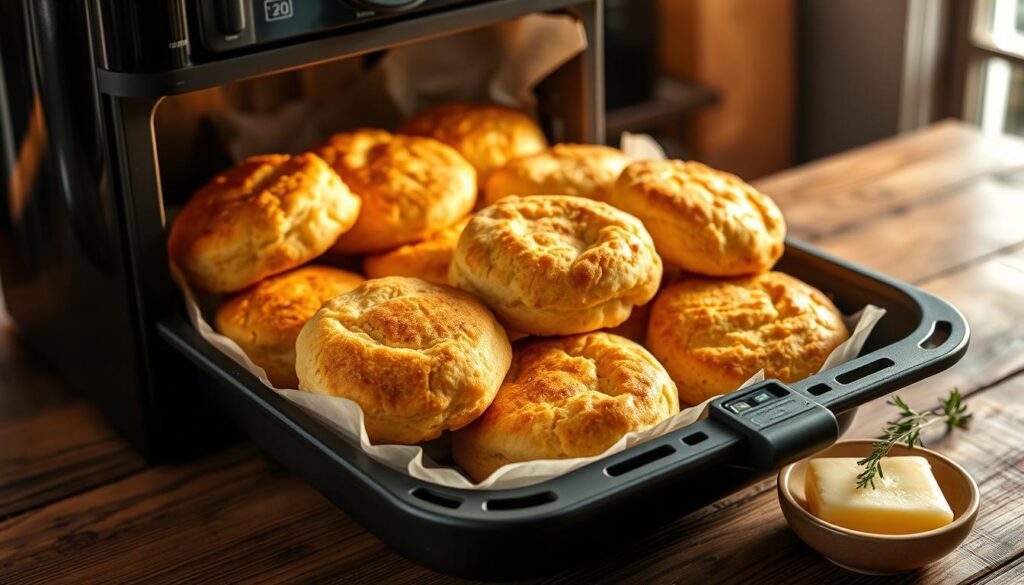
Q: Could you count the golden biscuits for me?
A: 11